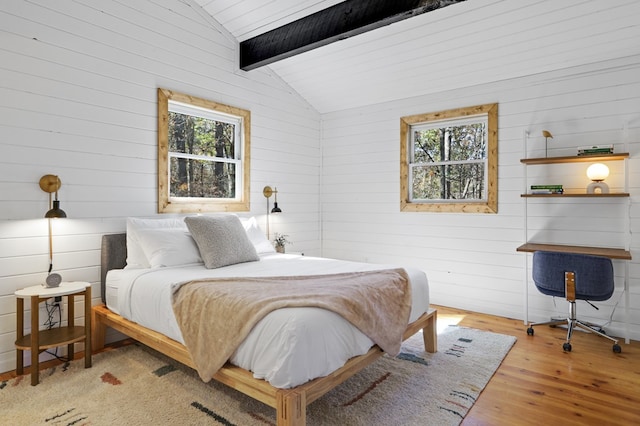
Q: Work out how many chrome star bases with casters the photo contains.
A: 1